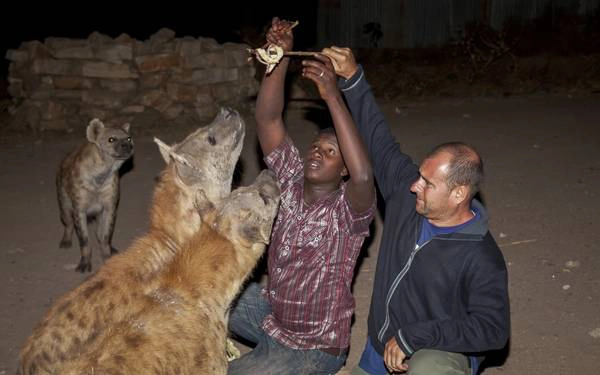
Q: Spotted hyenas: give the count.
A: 3